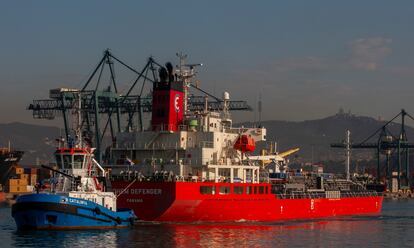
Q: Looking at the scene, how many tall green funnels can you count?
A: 0